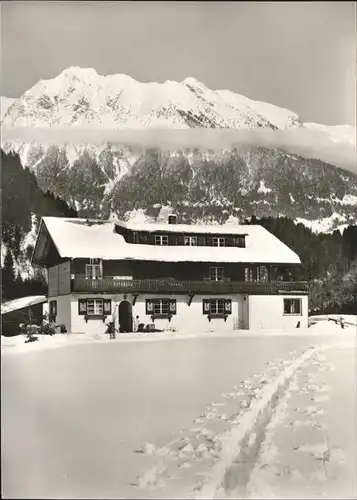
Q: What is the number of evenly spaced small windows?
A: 3